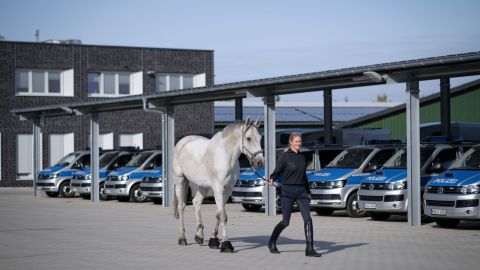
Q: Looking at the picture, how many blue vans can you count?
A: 8